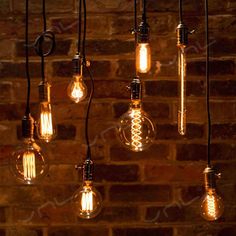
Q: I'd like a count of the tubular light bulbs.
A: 2